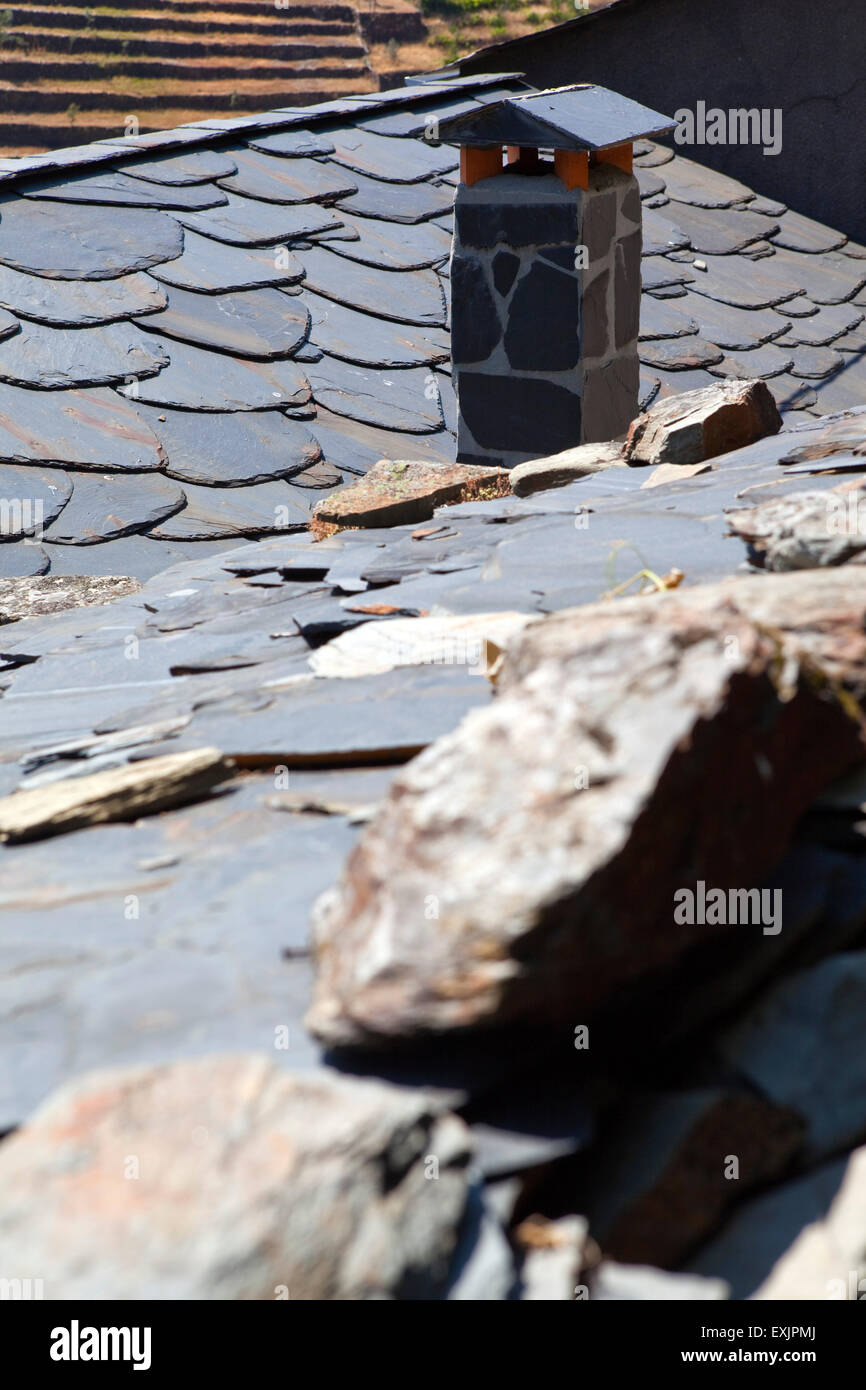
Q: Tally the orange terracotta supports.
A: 4